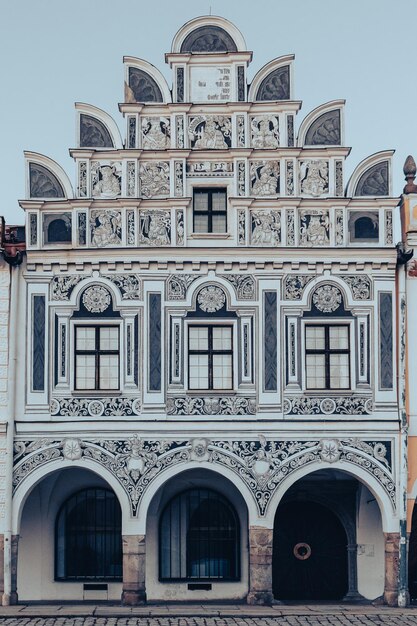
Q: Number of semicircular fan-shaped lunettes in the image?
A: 7